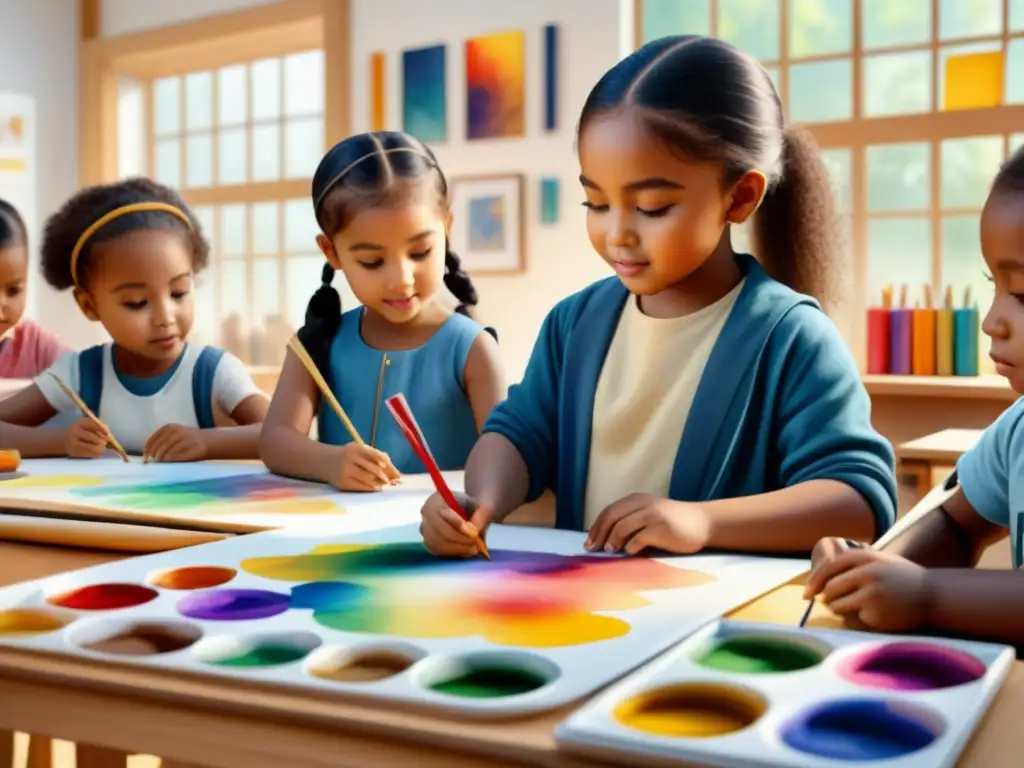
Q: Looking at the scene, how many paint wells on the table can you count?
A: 12